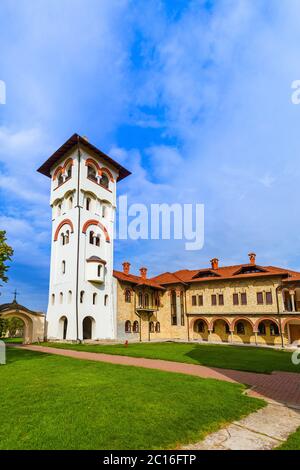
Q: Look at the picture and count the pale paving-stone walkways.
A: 1